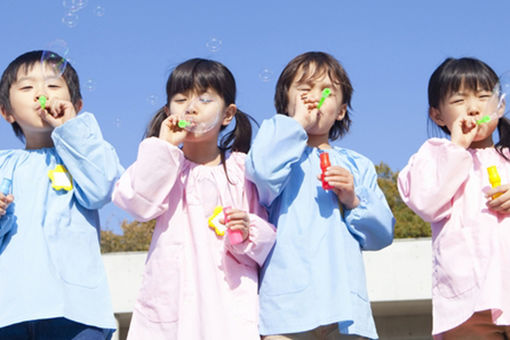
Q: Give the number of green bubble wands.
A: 4